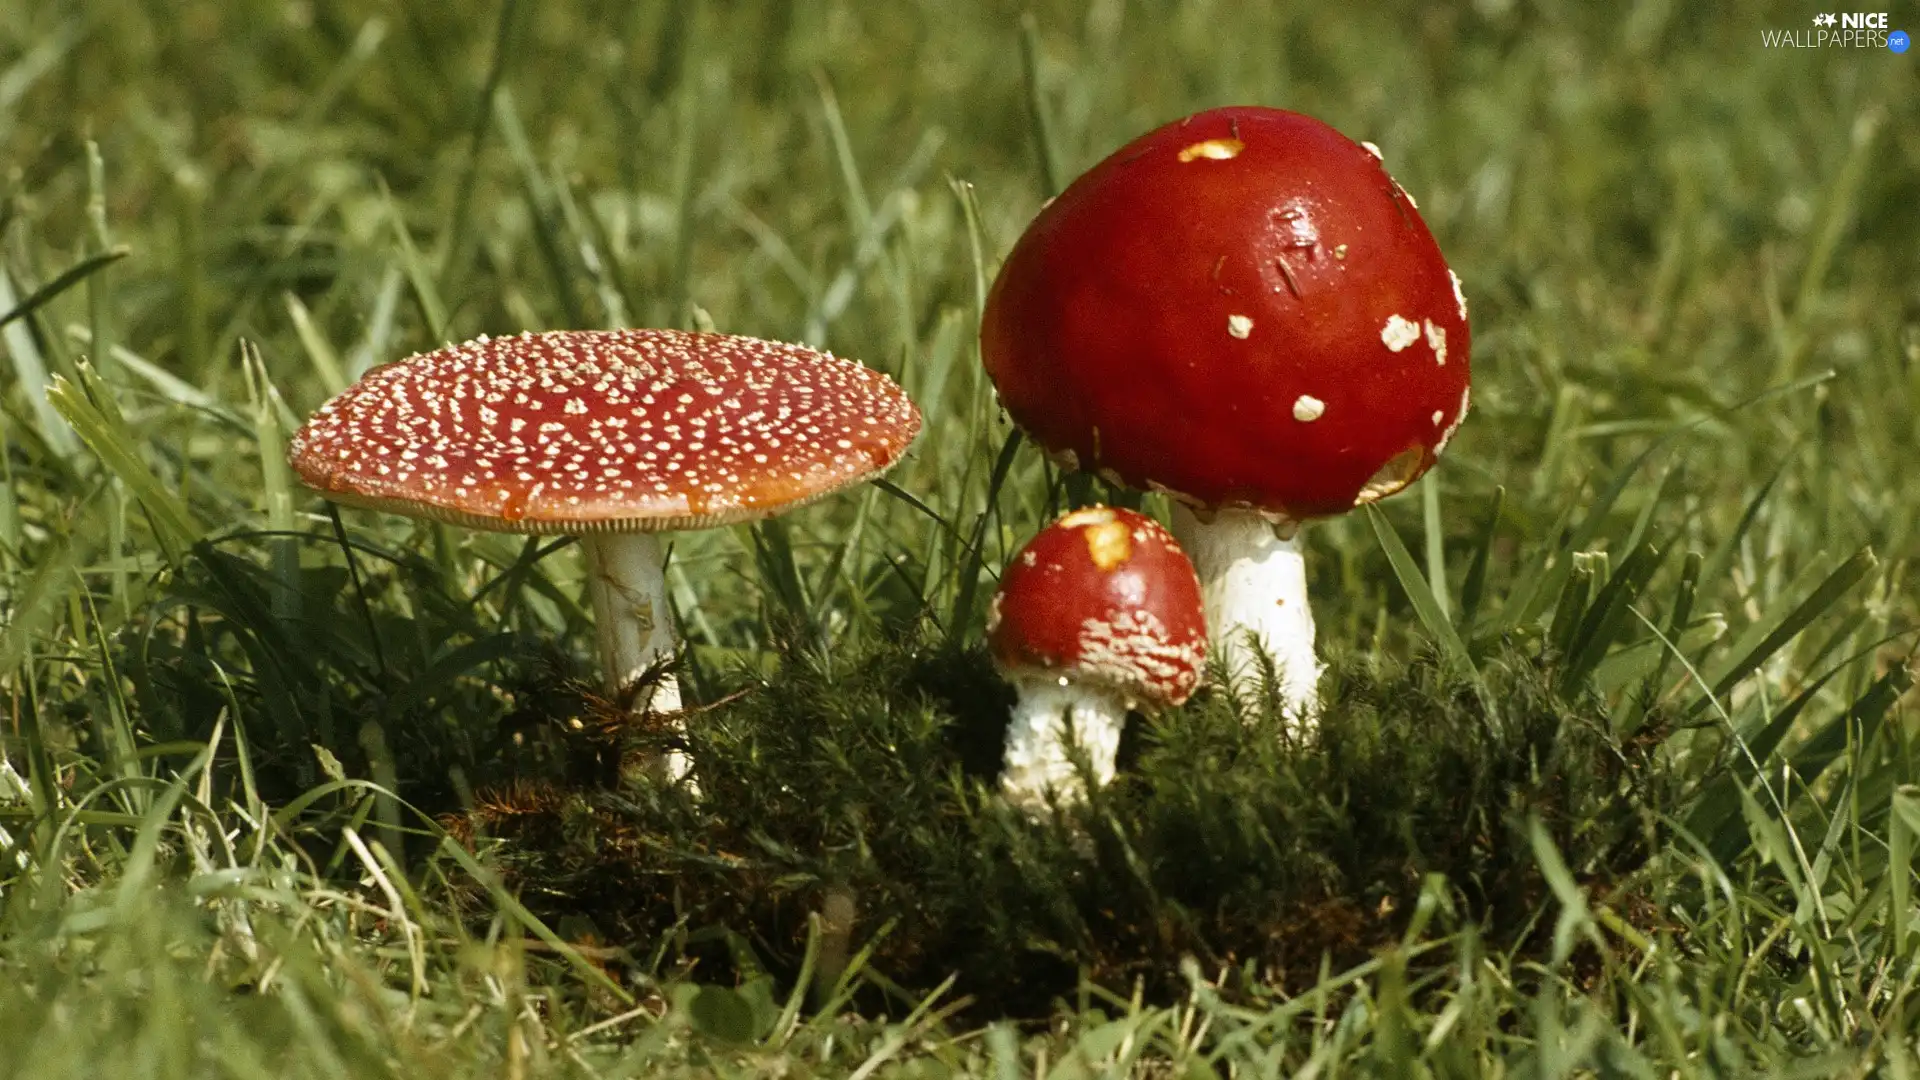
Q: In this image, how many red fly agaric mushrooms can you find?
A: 3